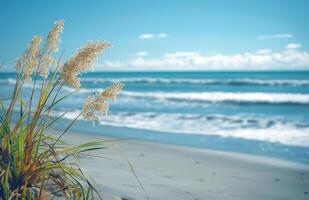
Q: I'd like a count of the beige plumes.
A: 4